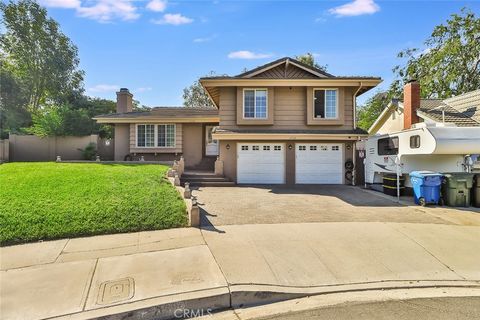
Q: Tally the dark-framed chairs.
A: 0